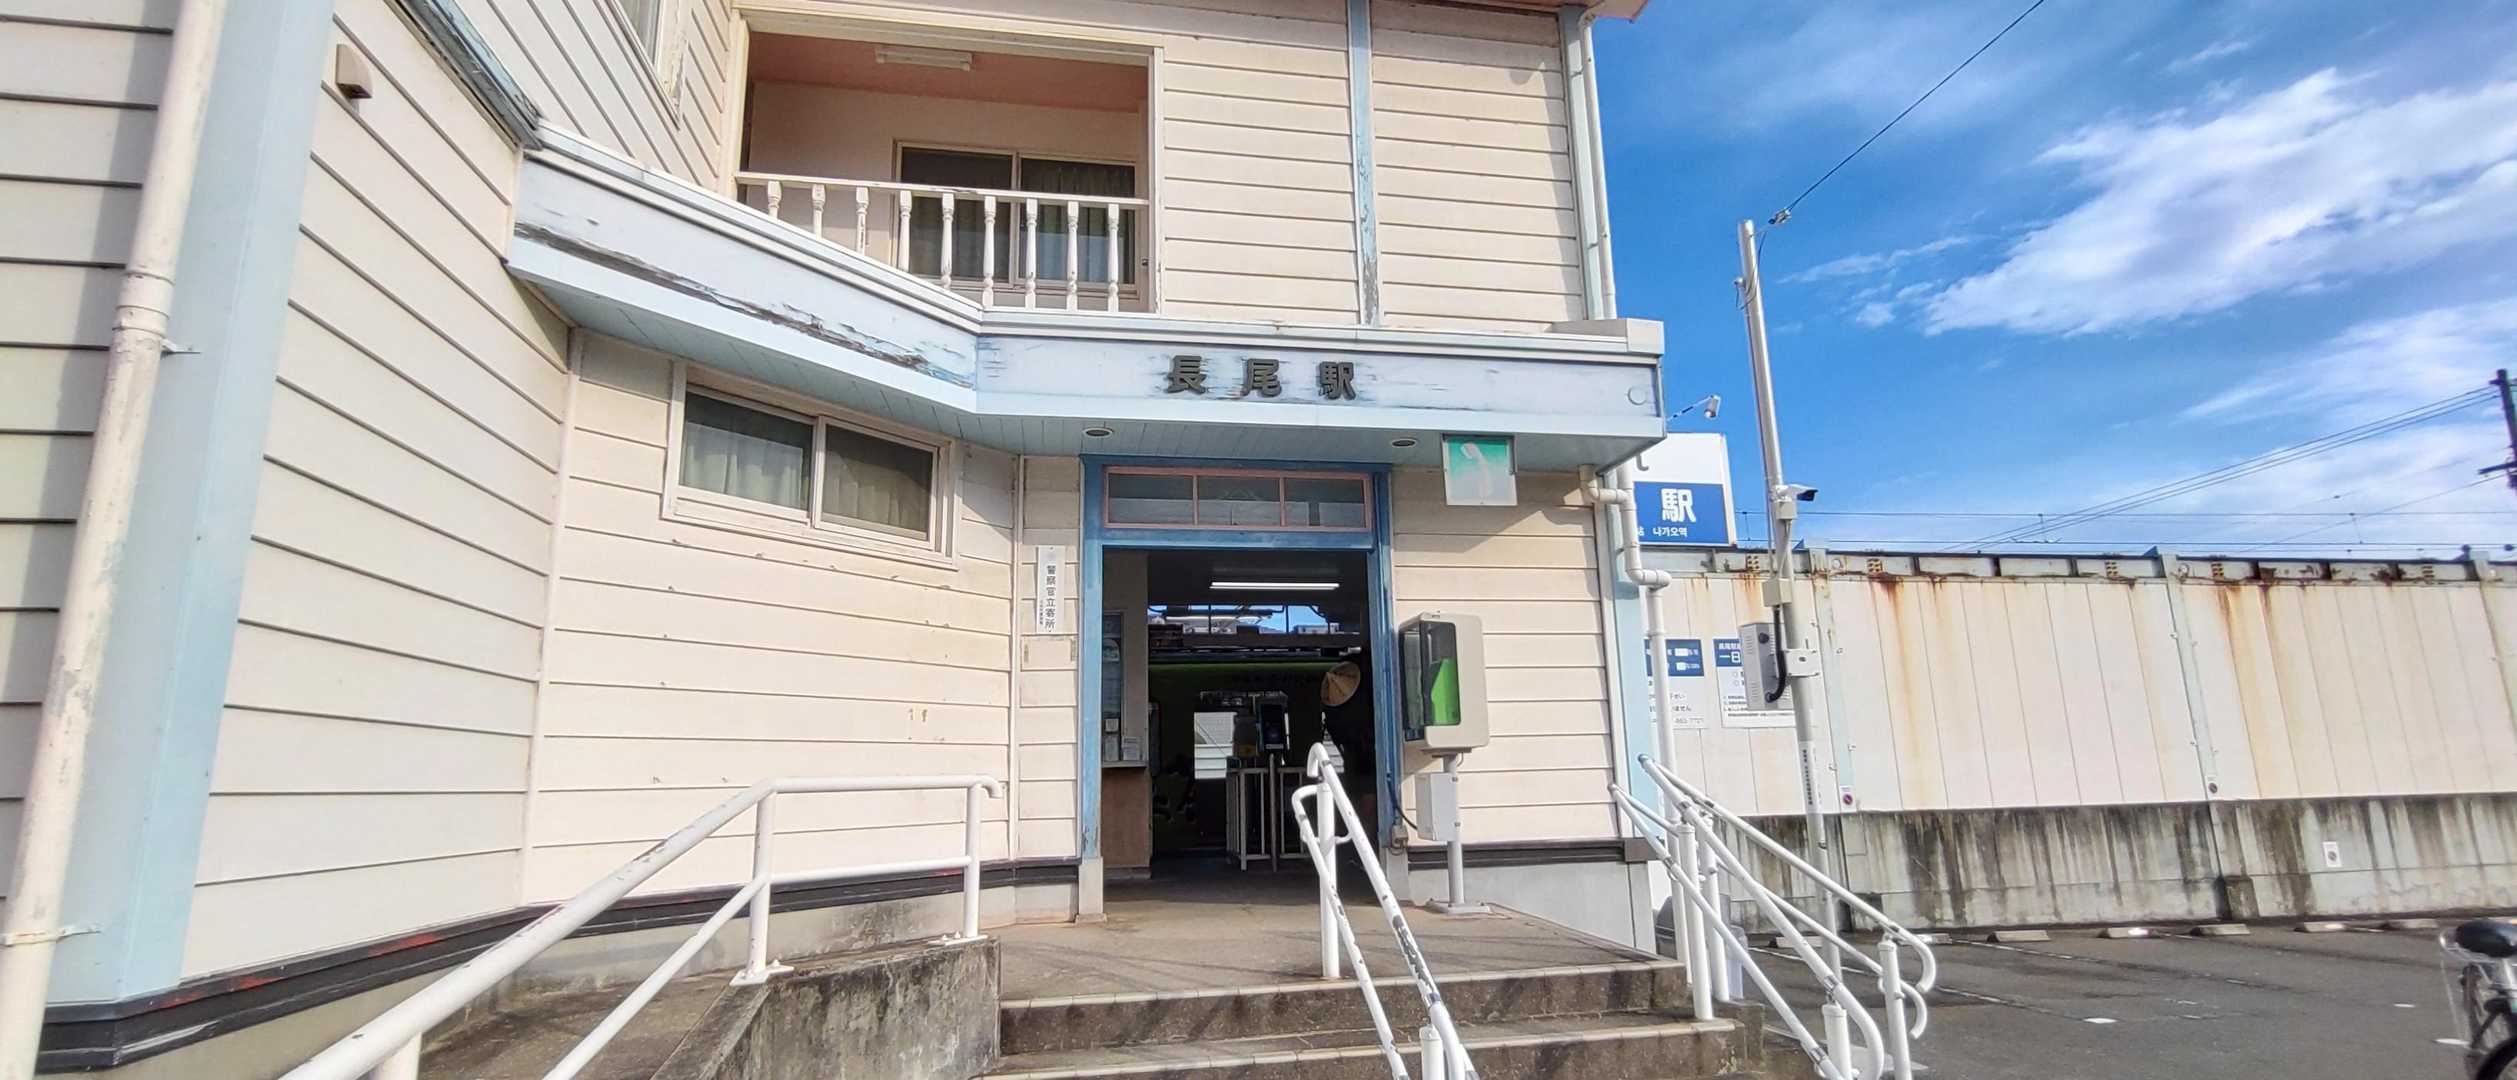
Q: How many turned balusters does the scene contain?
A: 9